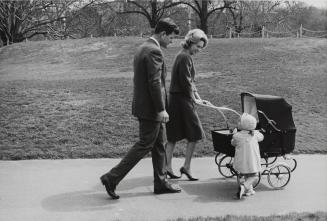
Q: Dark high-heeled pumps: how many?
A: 2